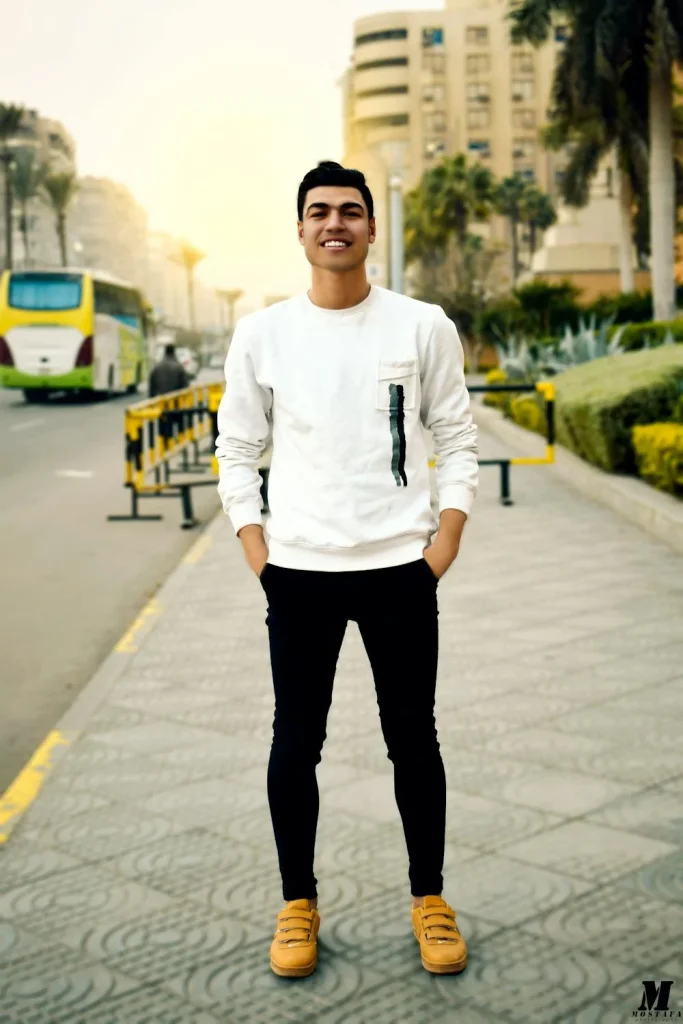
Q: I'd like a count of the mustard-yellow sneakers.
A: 2